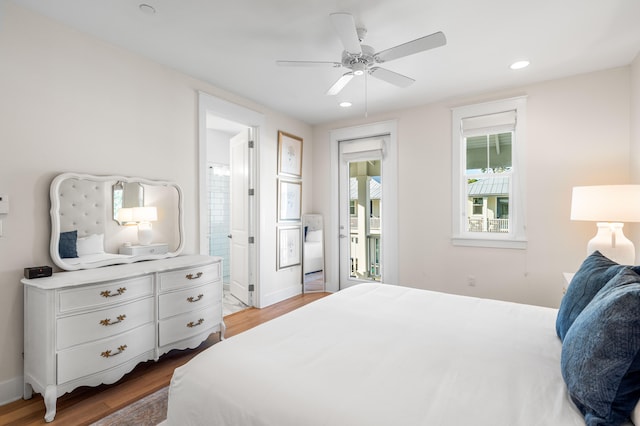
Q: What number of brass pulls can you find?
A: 6